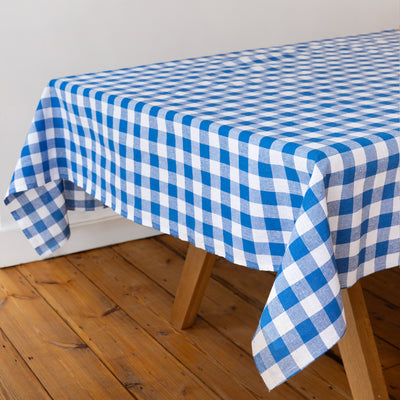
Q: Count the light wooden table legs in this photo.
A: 2